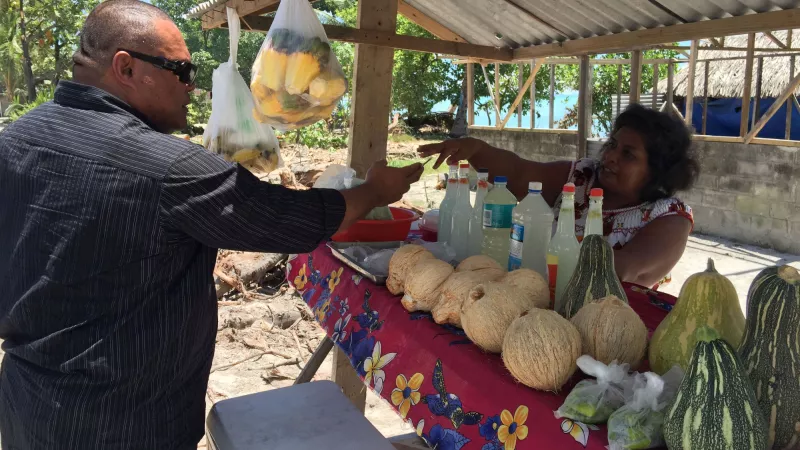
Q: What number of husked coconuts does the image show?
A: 8